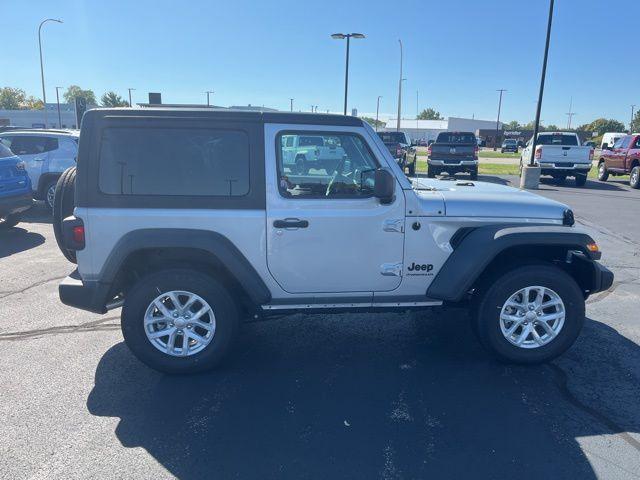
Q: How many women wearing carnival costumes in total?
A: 0